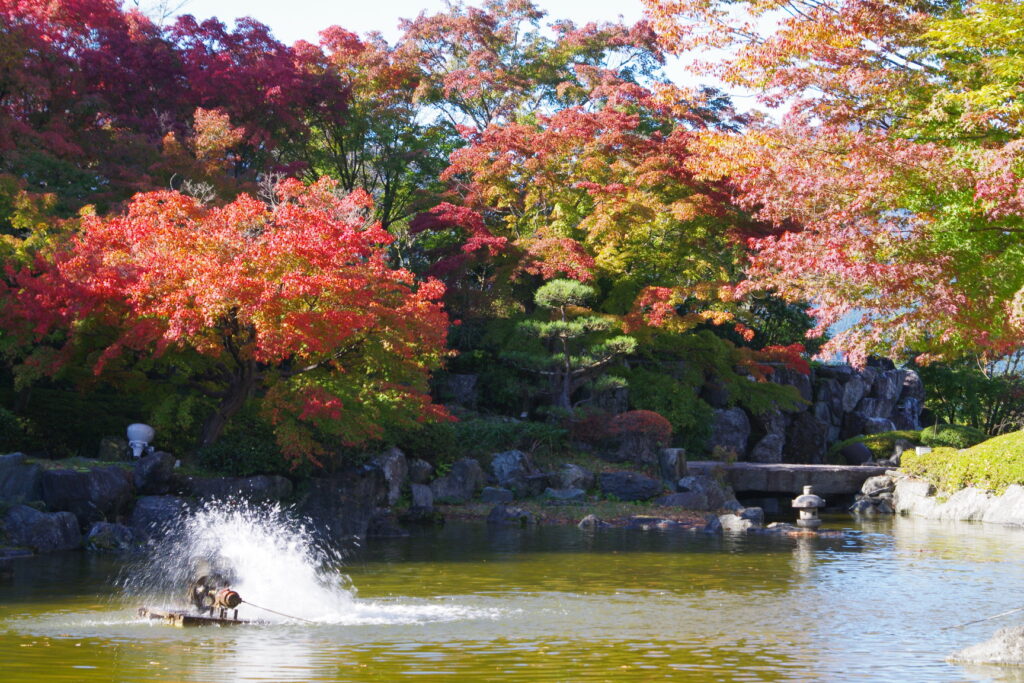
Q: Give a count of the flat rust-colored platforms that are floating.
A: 1